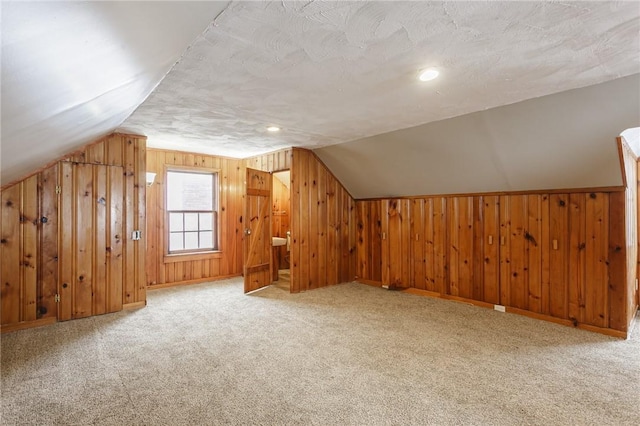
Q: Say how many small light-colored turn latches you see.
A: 5